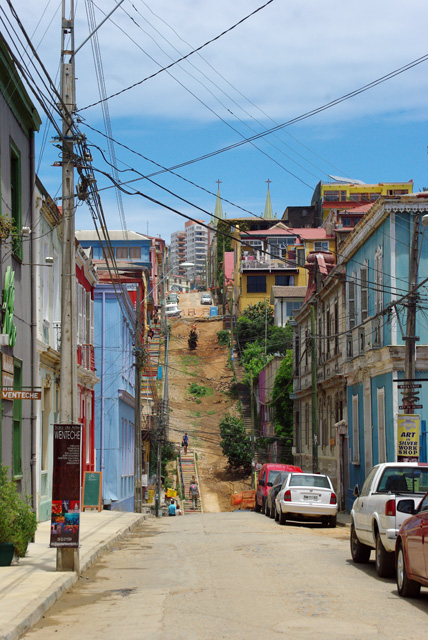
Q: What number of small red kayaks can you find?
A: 0